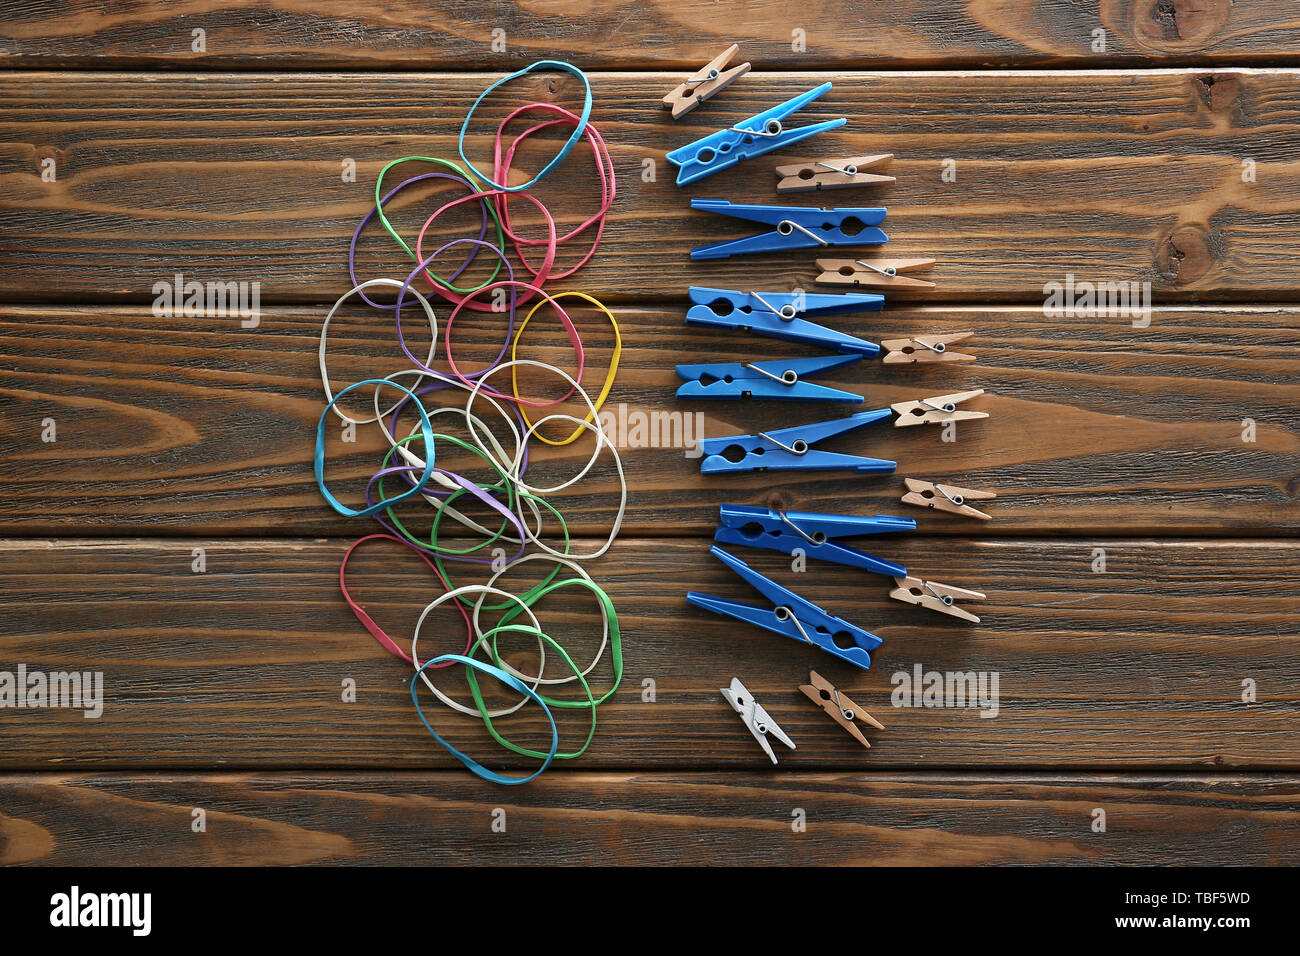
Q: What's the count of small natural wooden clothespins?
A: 8